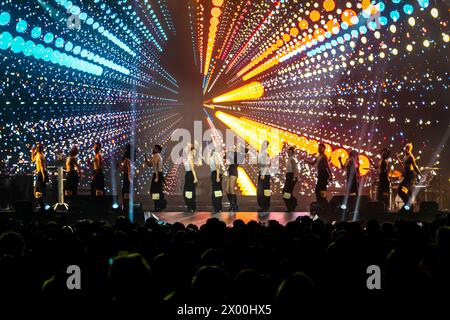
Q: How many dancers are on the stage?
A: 14